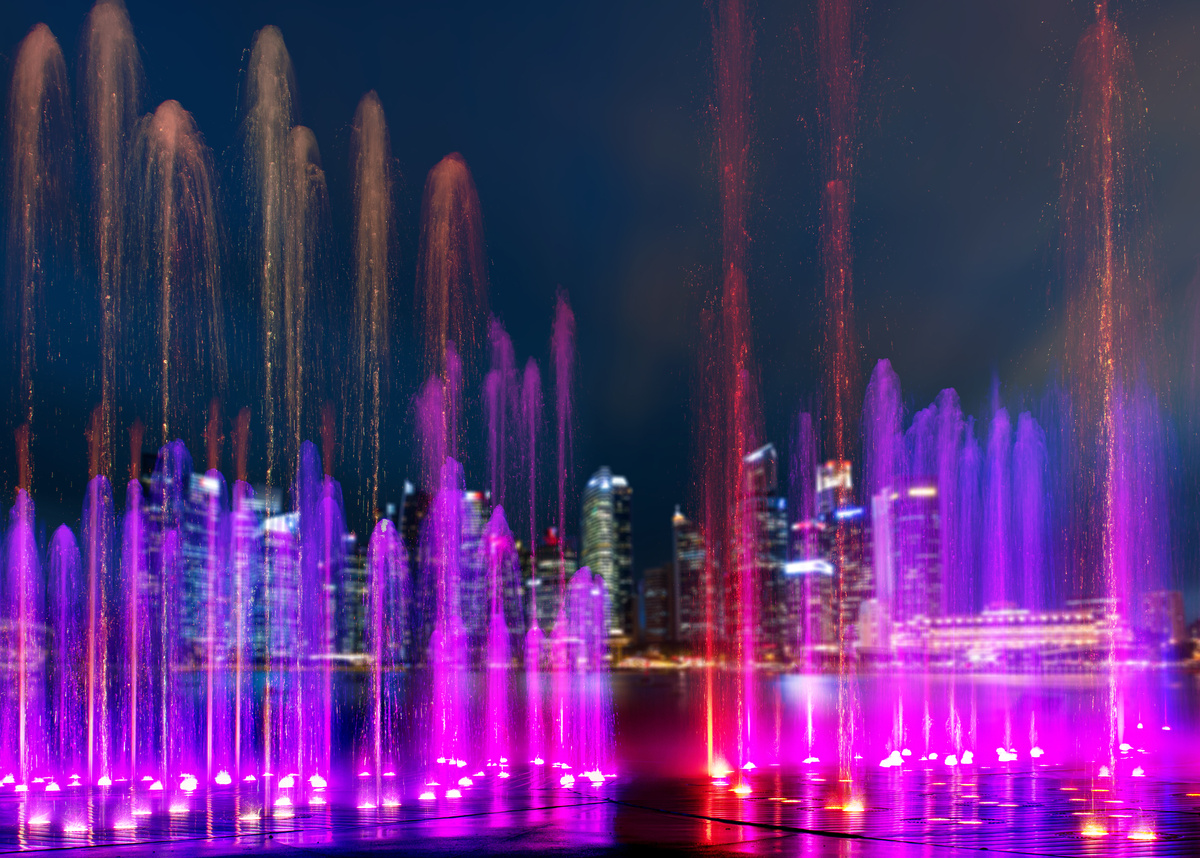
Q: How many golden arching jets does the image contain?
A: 7